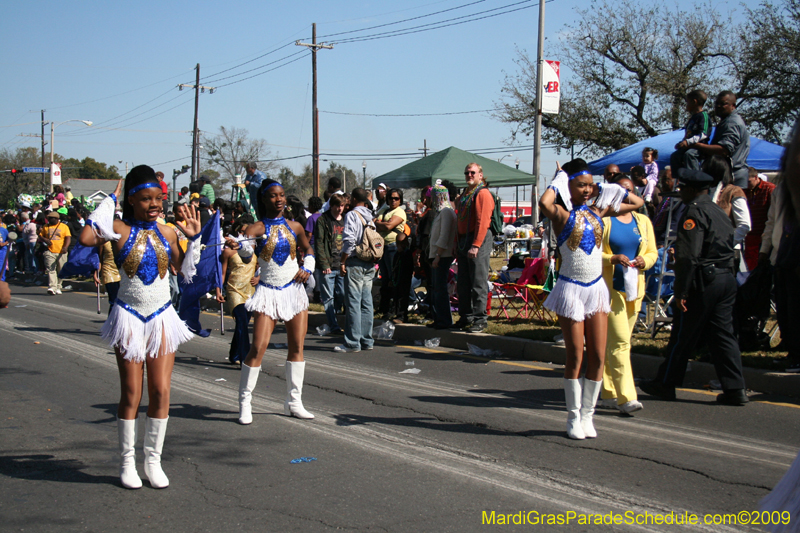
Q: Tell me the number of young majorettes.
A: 3